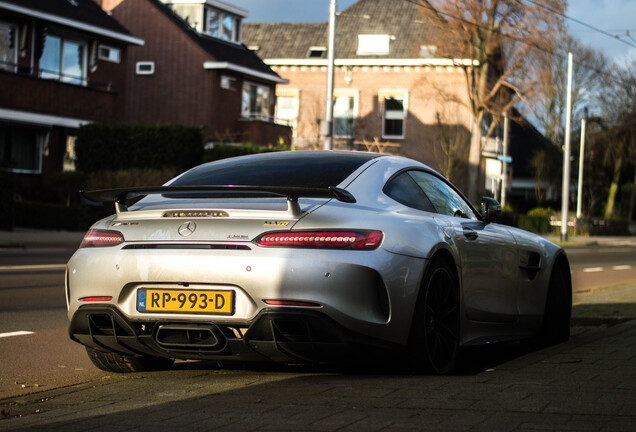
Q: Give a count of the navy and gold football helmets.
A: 0